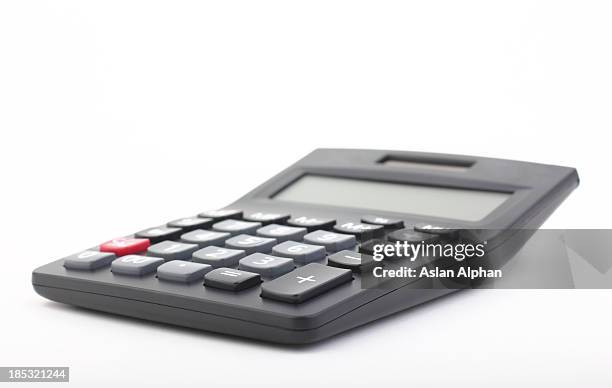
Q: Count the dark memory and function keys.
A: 13